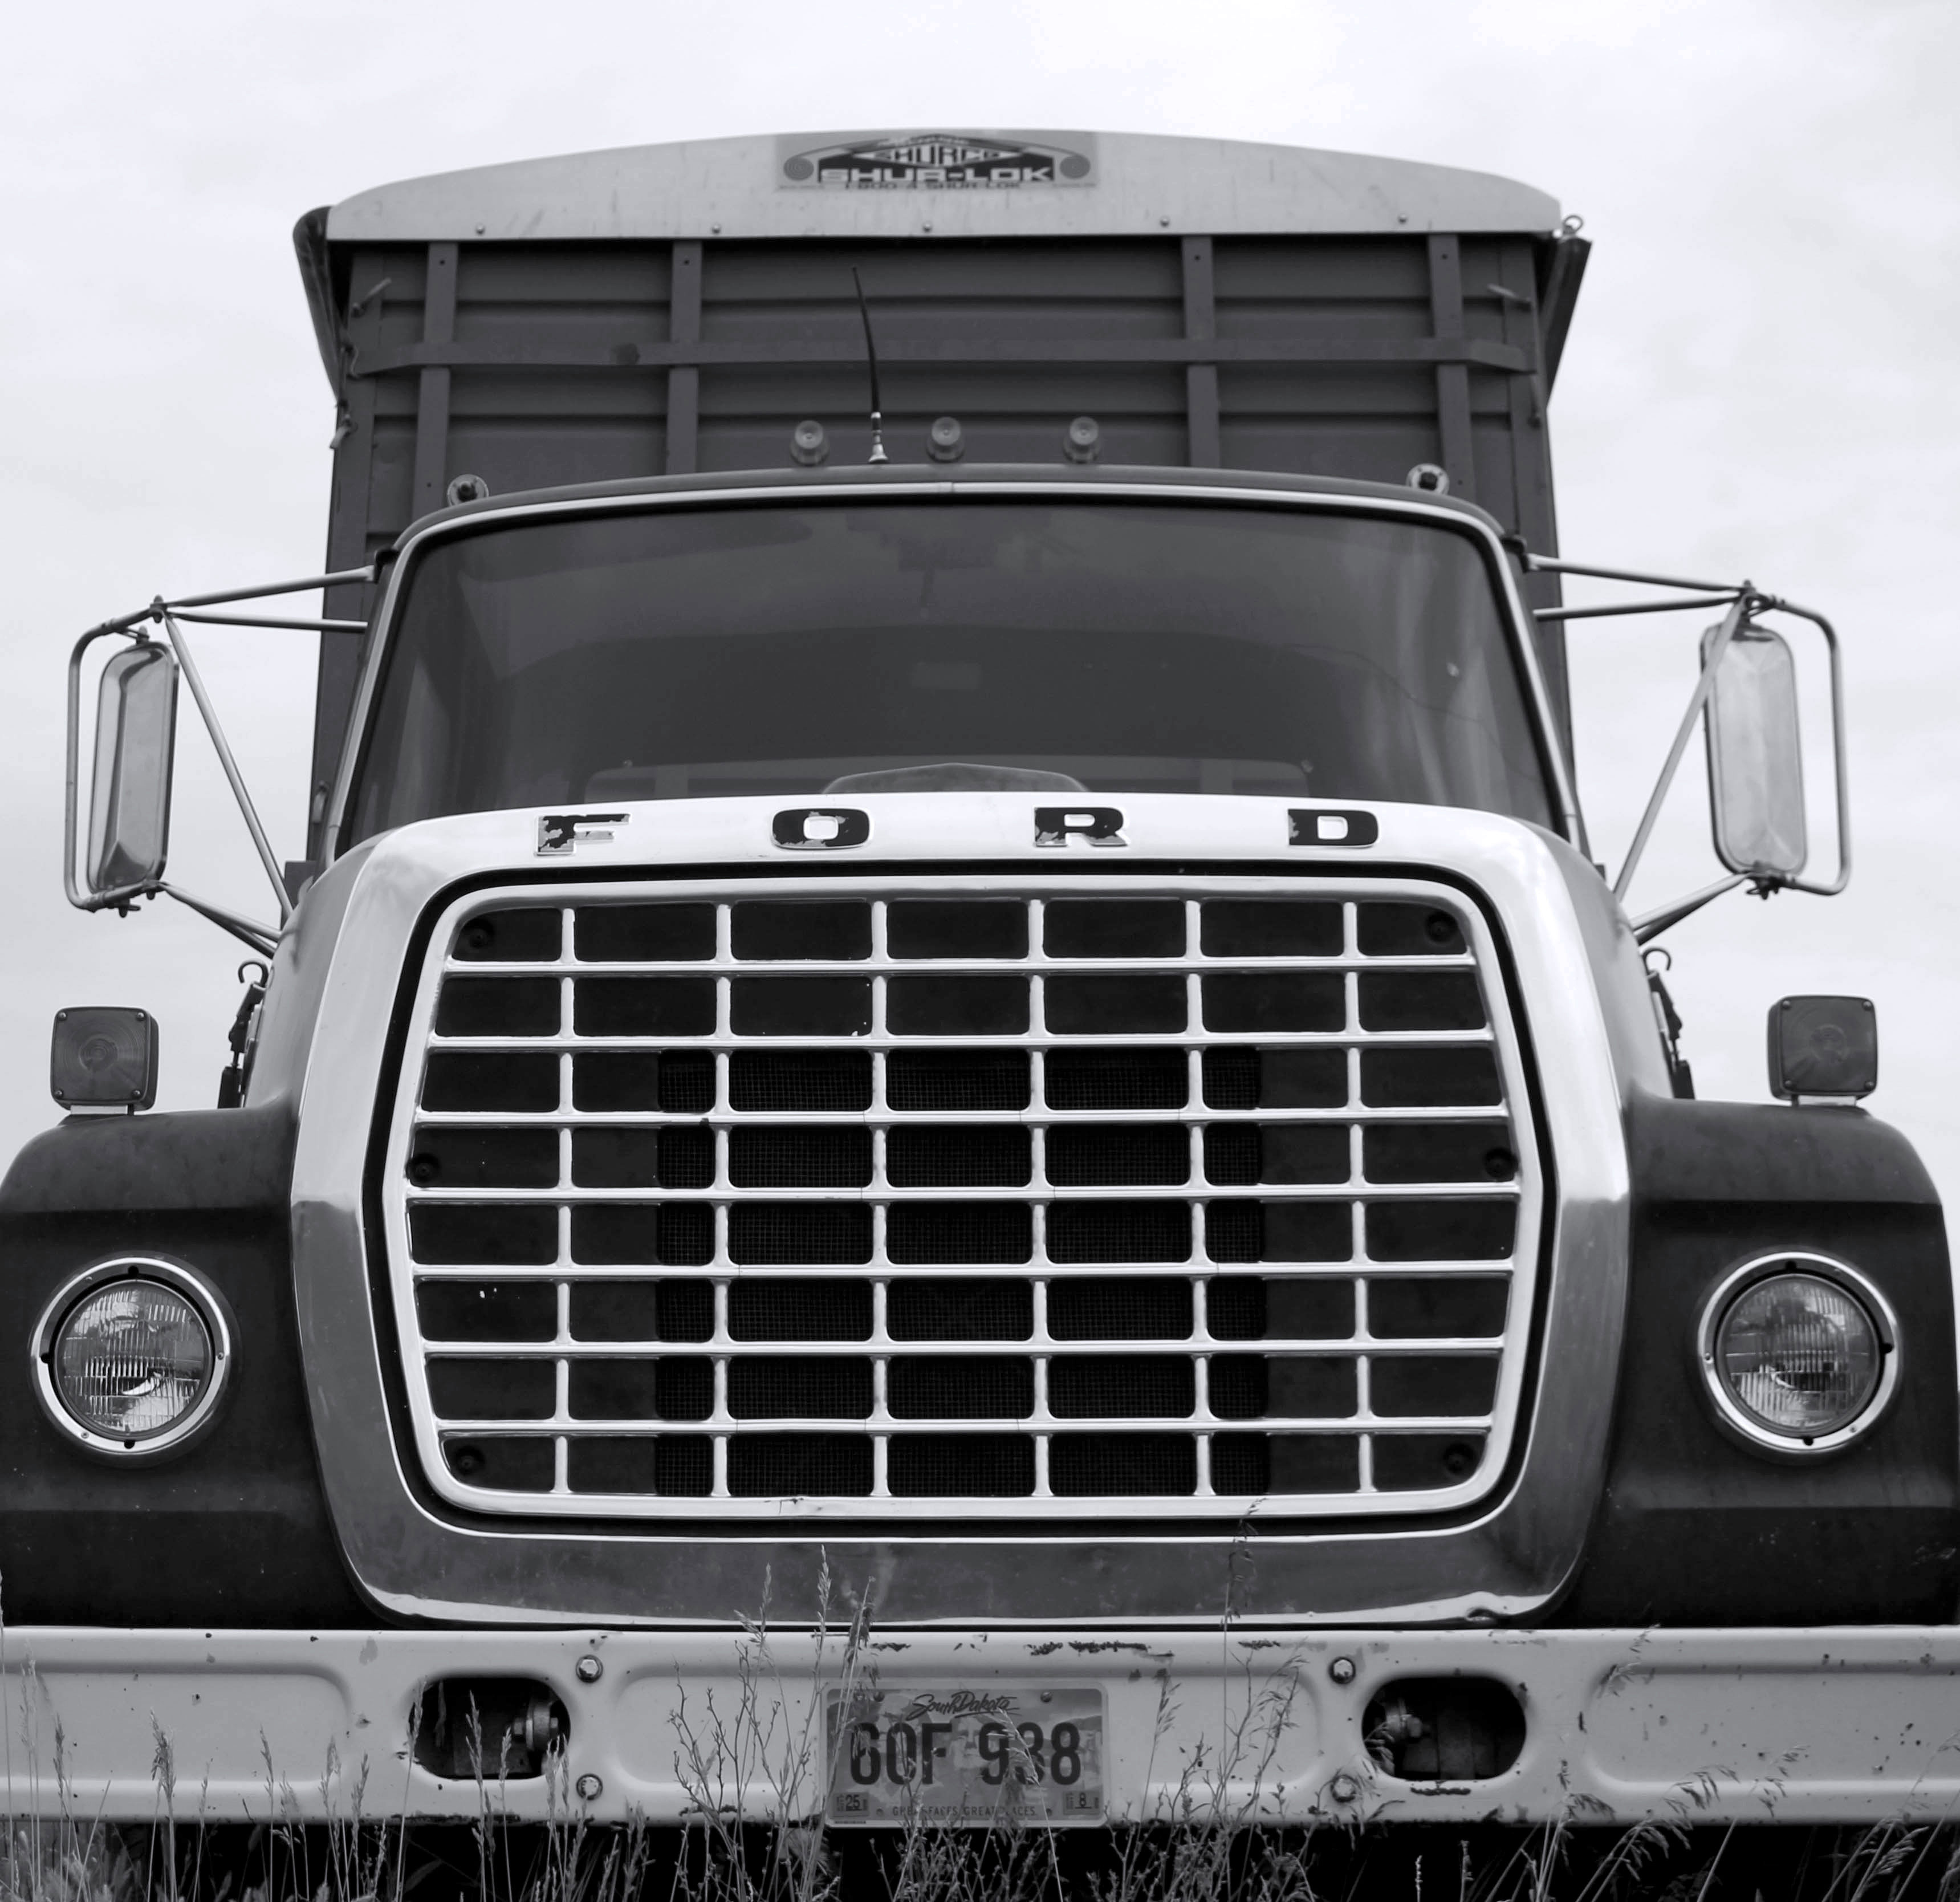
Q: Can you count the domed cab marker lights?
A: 3